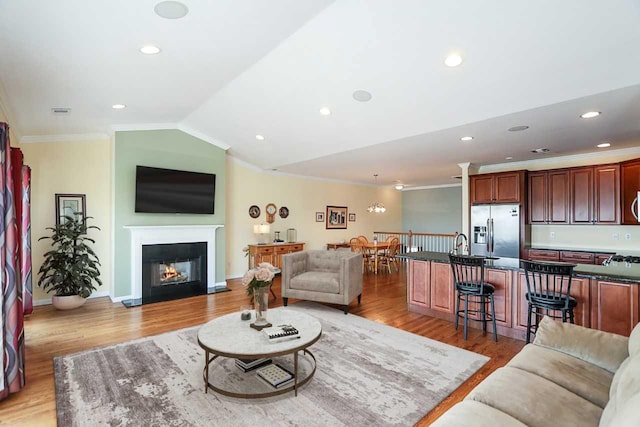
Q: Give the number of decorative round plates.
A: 2